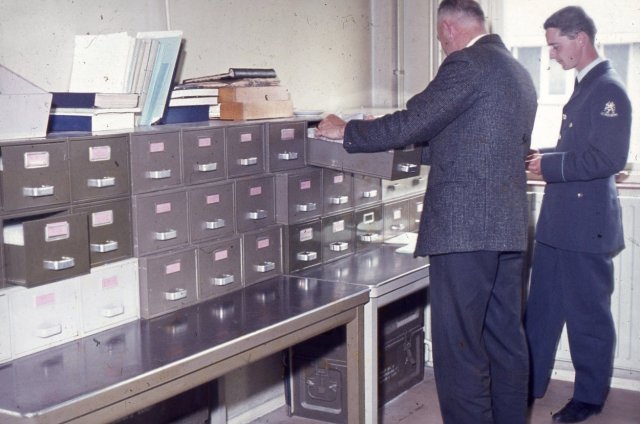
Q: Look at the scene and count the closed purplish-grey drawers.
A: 13